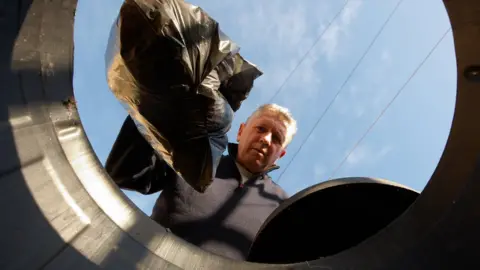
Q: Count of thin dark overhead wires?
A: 3